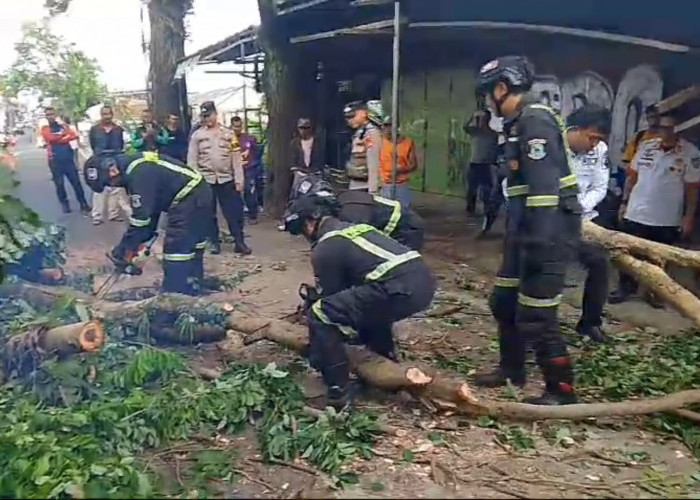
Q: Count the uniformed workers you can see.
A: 4